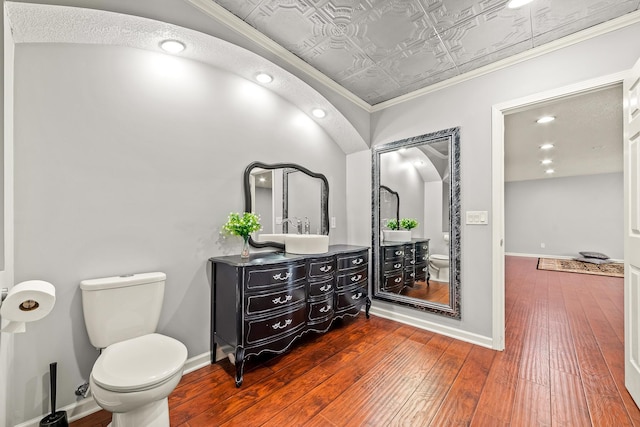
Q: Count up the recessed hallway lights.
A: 4